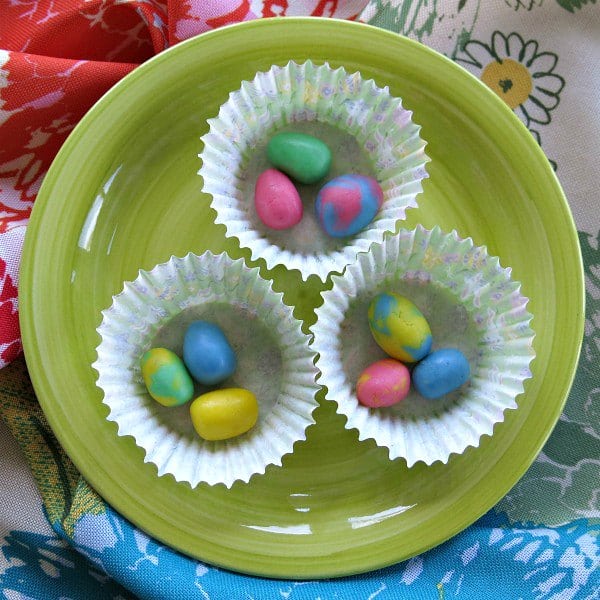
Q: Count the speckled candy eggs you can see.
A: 4